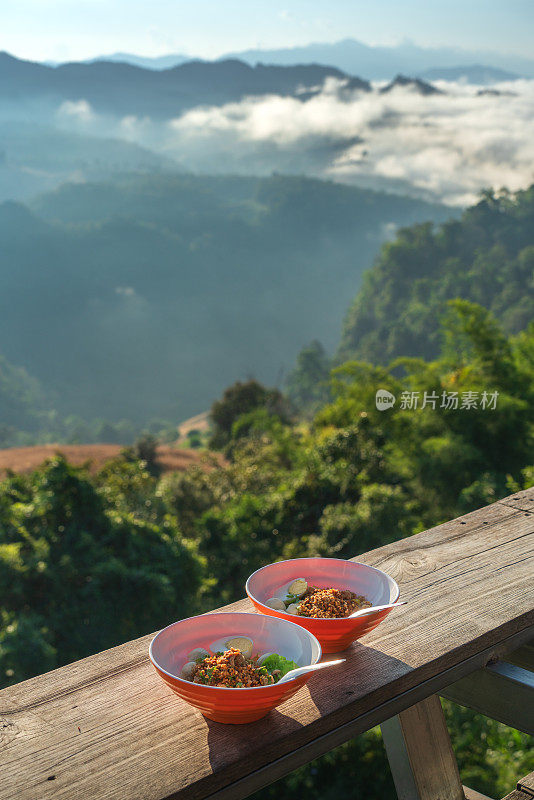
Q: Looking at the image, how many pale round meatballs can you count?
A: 5